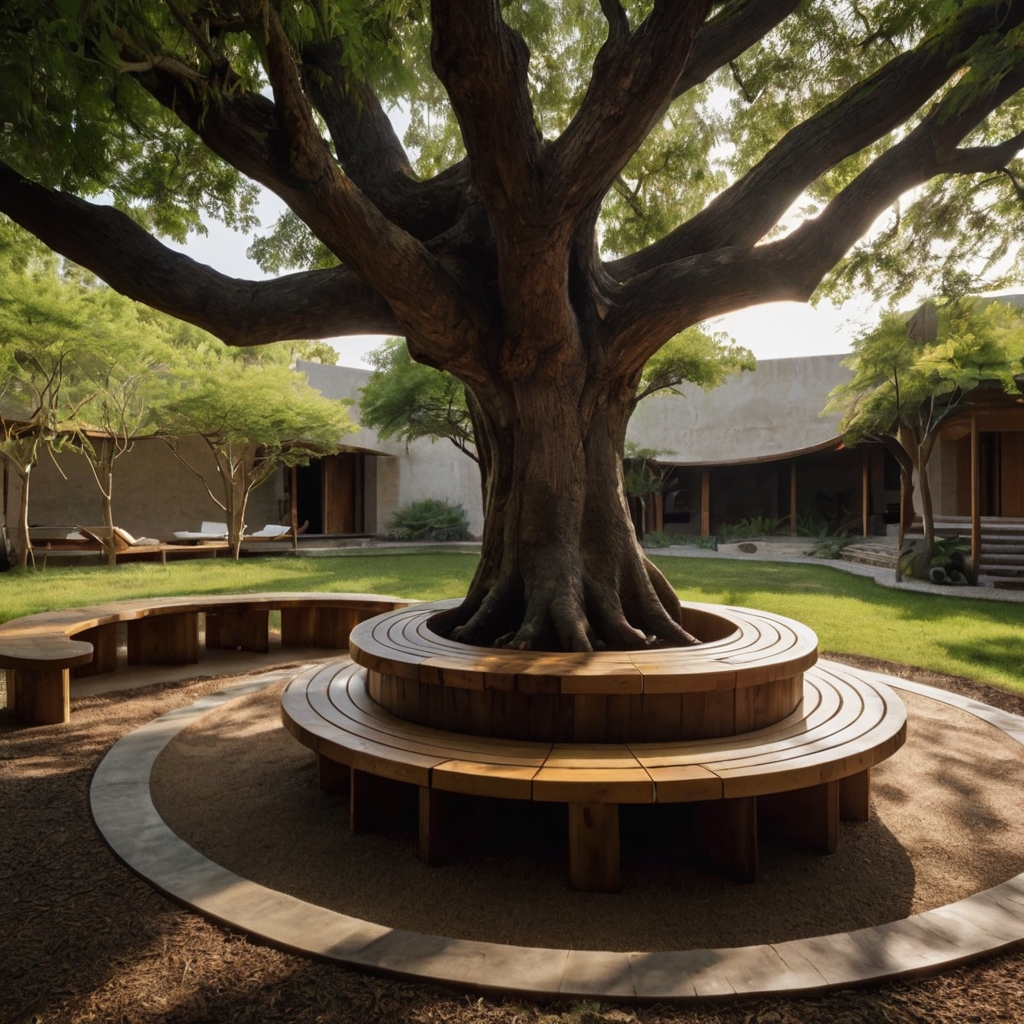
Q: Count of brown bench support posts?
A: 12